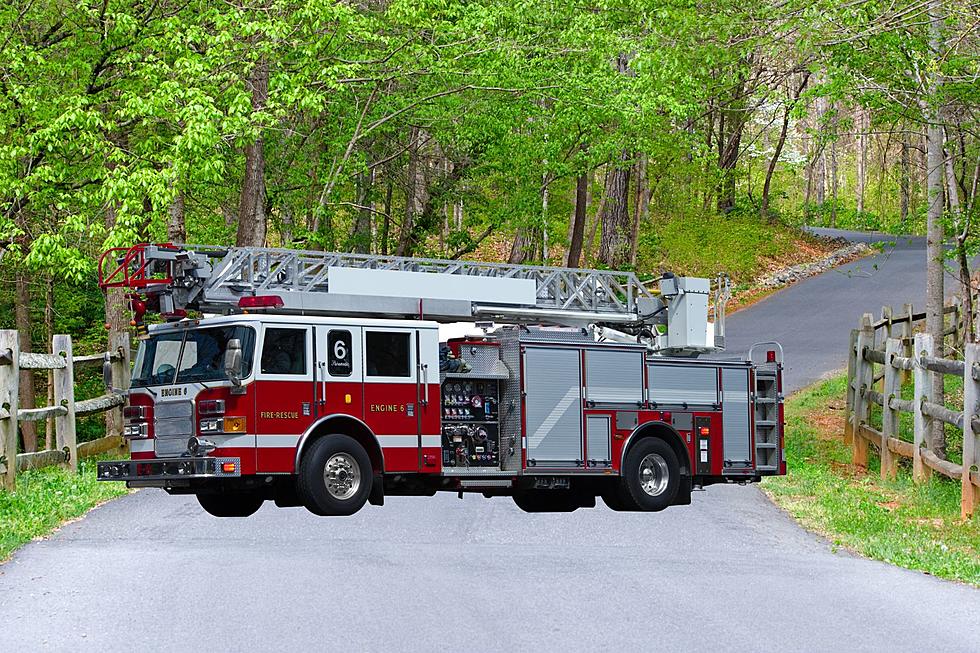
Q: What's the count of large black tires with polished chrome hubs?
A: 2